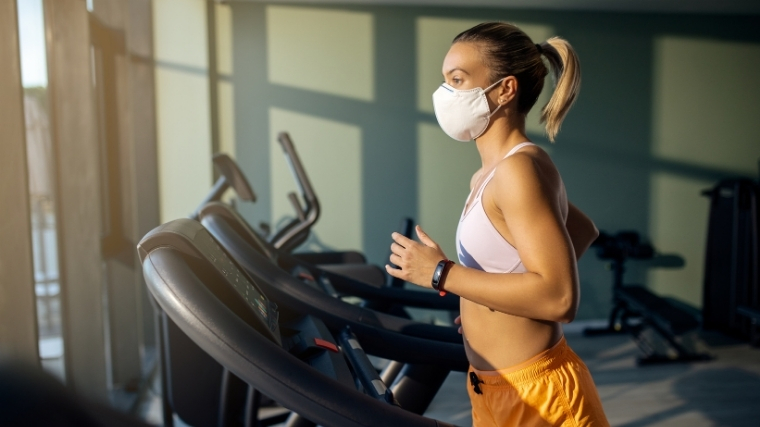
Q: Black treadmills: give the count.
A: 2